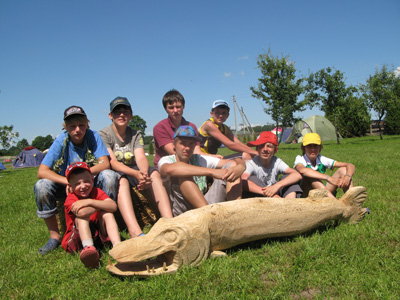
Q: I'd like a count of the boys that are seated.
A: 8